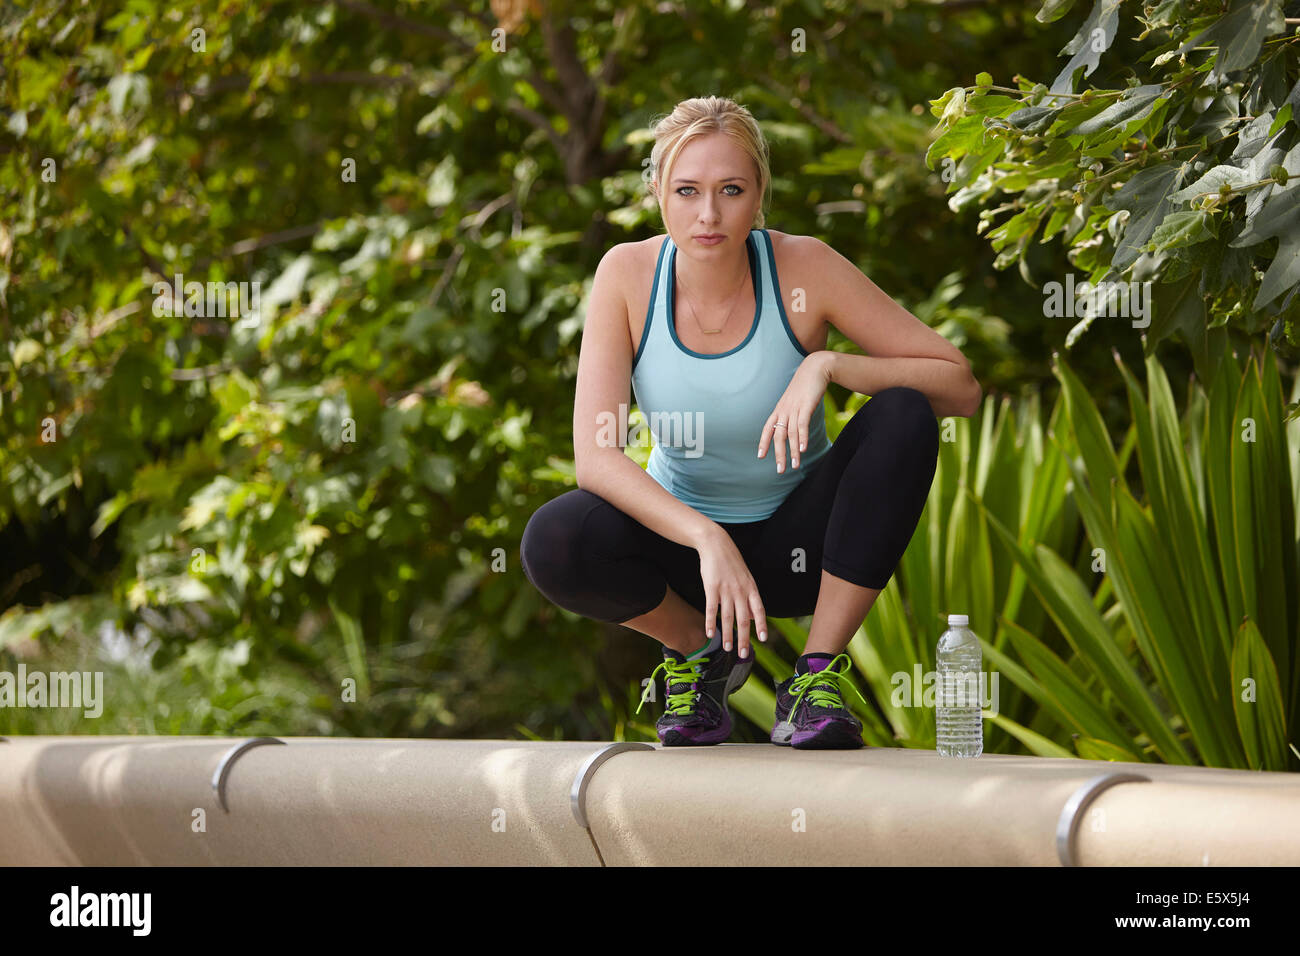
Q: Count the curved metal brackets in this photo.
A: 3